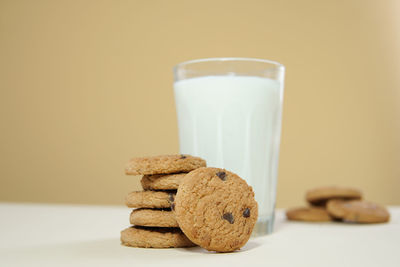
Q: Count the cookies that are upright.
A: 1